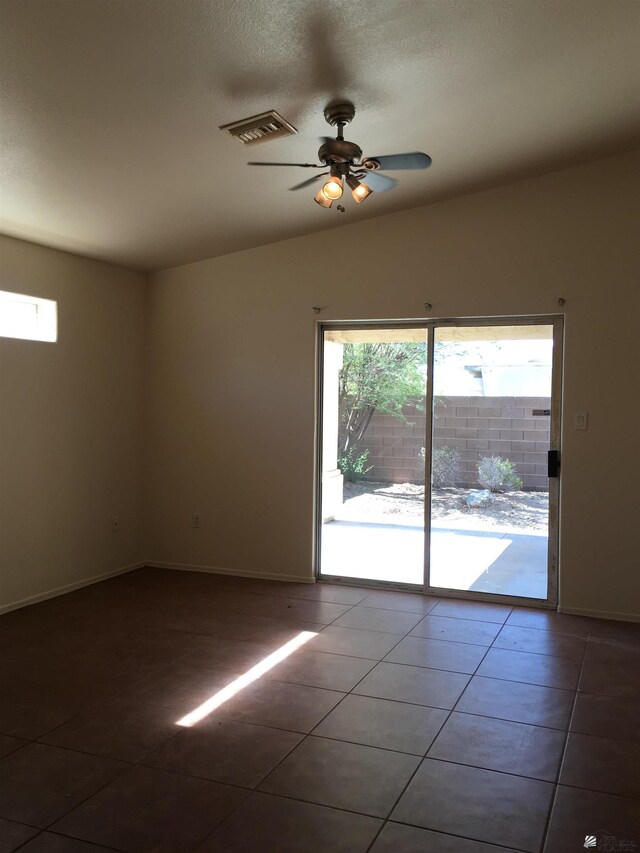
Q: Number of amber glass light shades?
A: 3